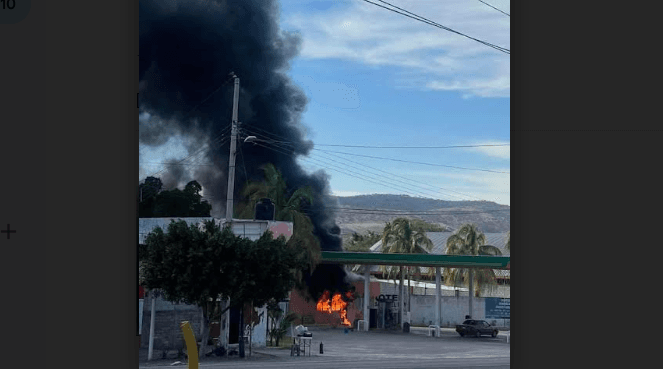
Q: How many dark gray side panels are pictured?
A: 2